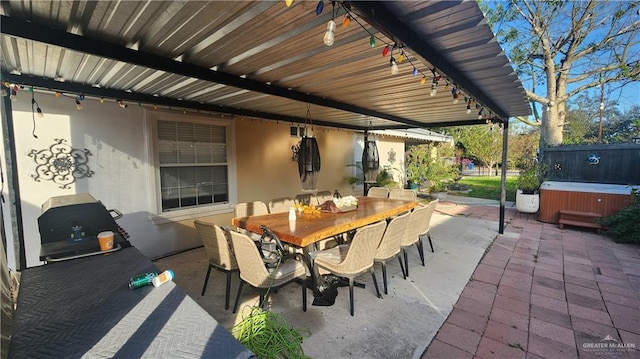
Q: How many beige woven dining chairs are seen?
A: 12